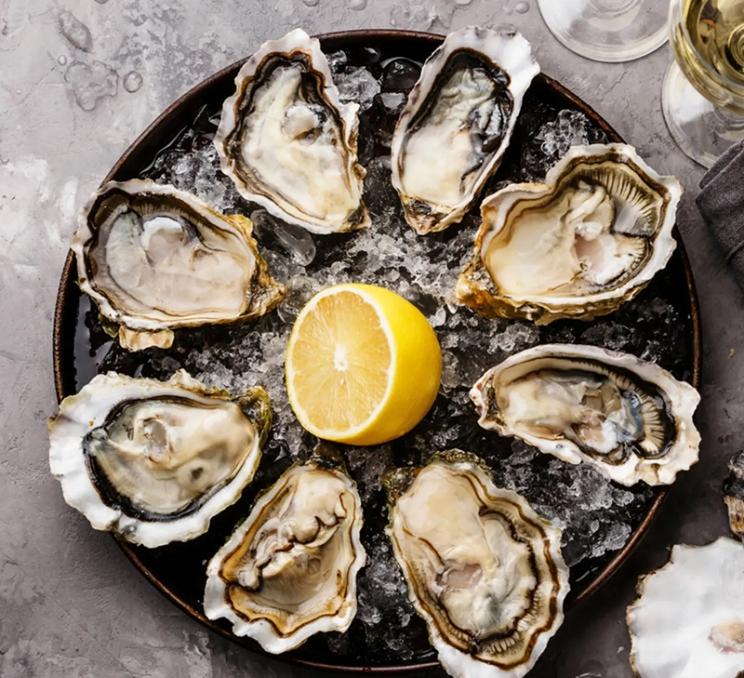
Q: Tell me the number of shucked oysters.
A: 8